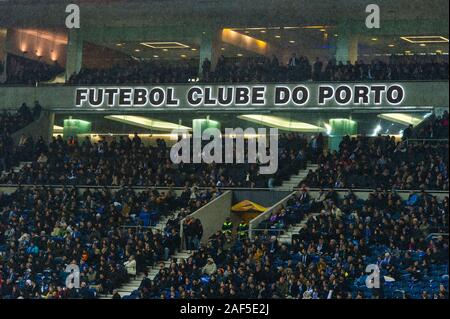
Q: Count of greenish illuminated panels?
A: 3